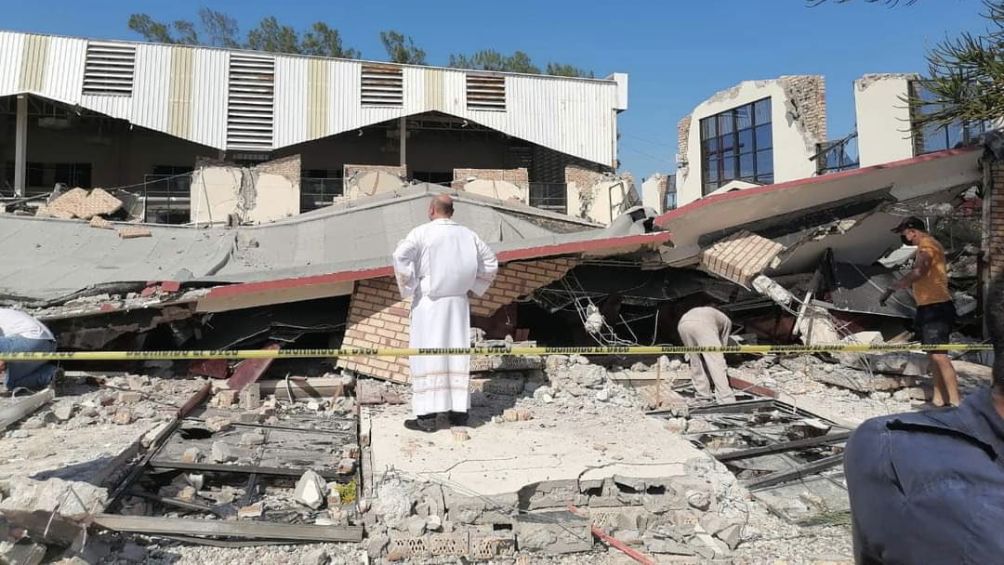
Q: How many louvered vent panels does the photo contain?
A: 4